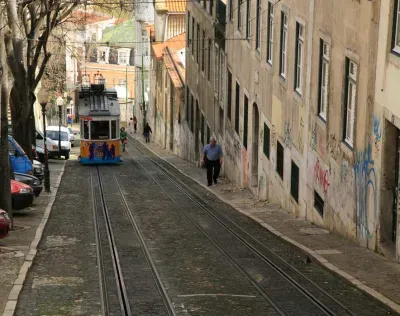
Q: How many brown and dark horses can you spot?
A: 0